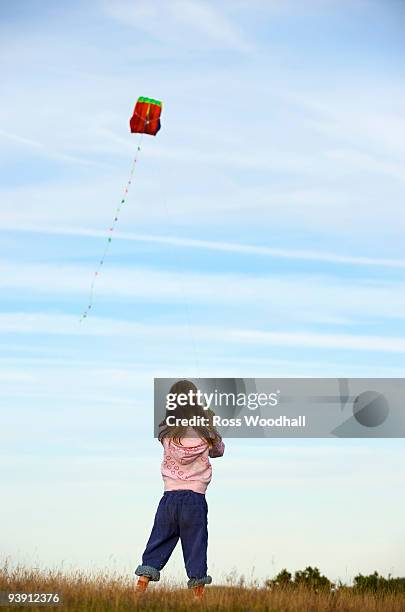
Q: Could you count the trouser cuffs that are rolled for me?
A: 2